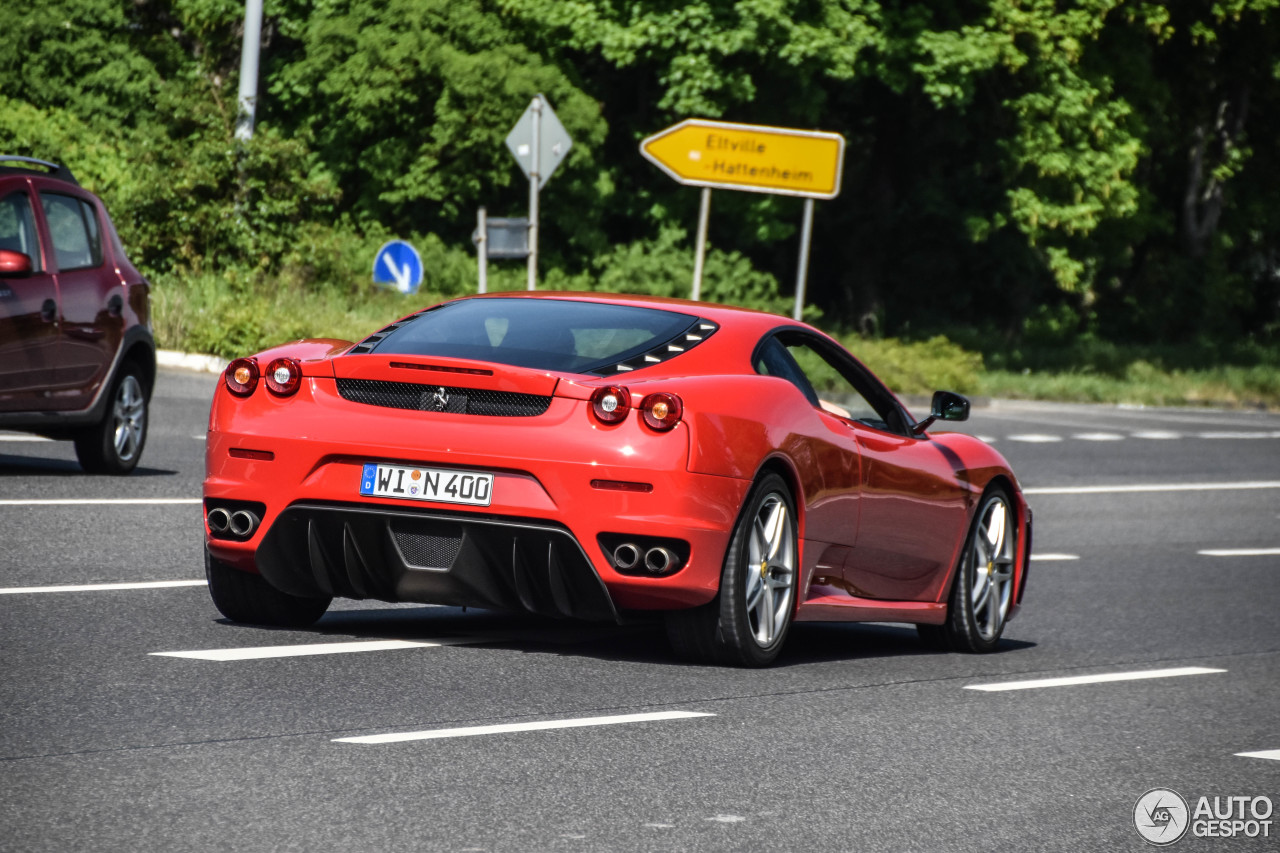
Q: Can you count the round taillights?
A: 4